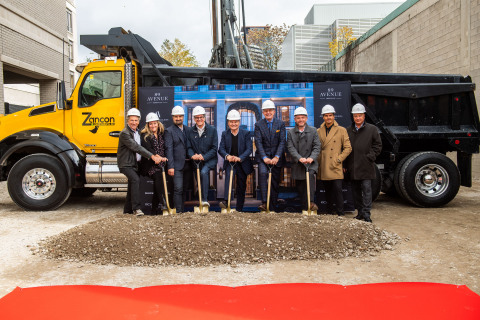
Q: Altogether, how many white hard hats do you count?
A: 9